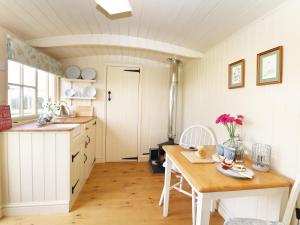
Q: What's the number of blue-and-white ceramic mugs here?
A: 2